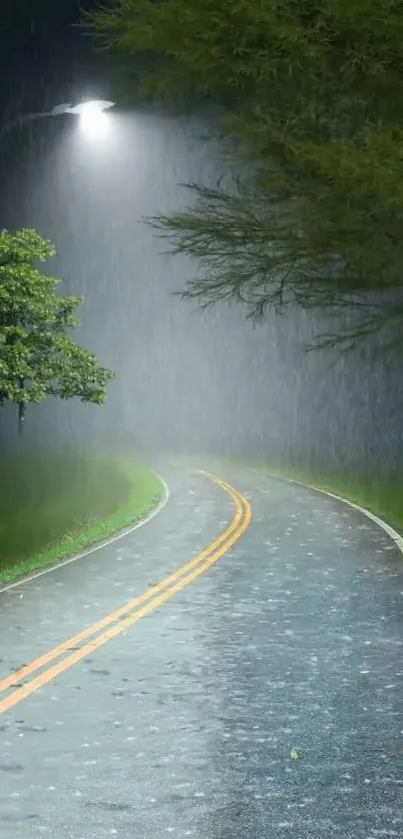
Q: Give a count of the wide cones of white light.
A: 1